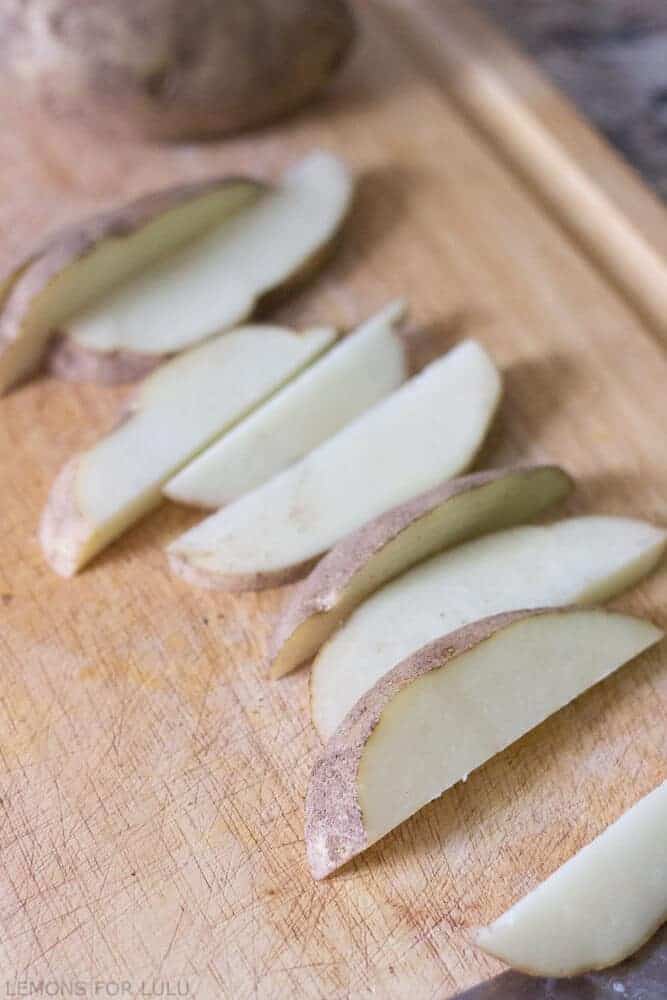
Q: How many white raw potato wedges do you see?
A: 9